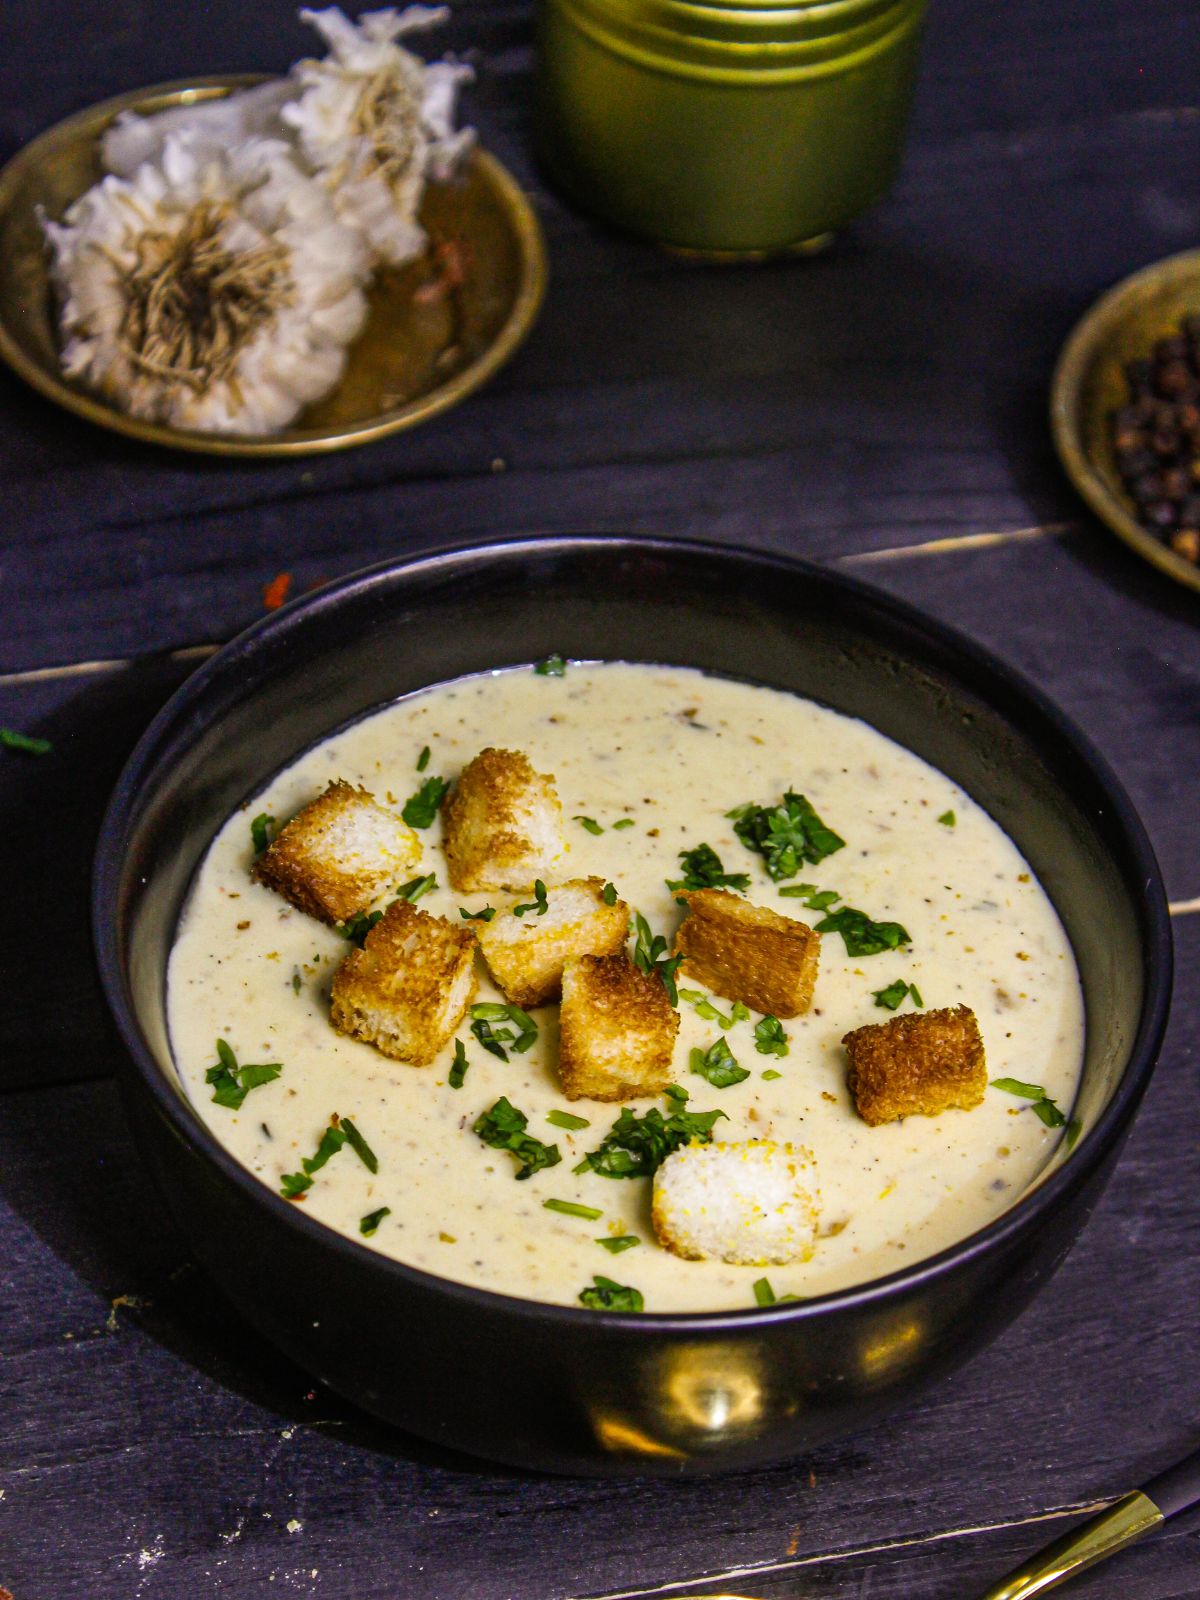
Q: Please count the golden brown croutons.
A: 8